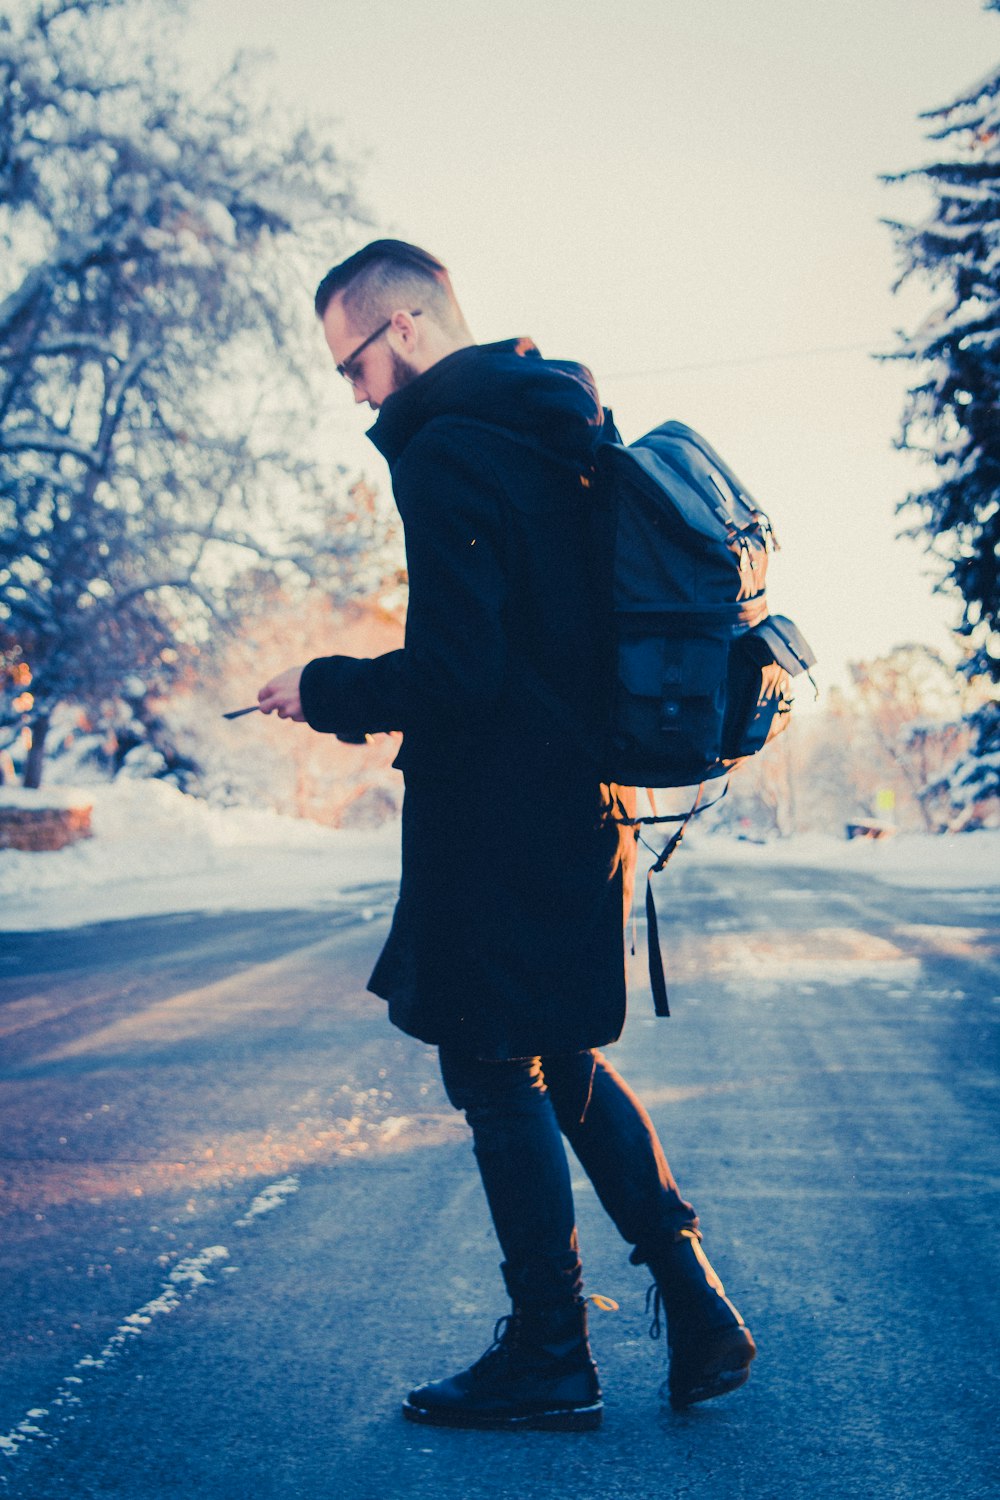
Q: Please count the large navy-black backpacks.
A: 1